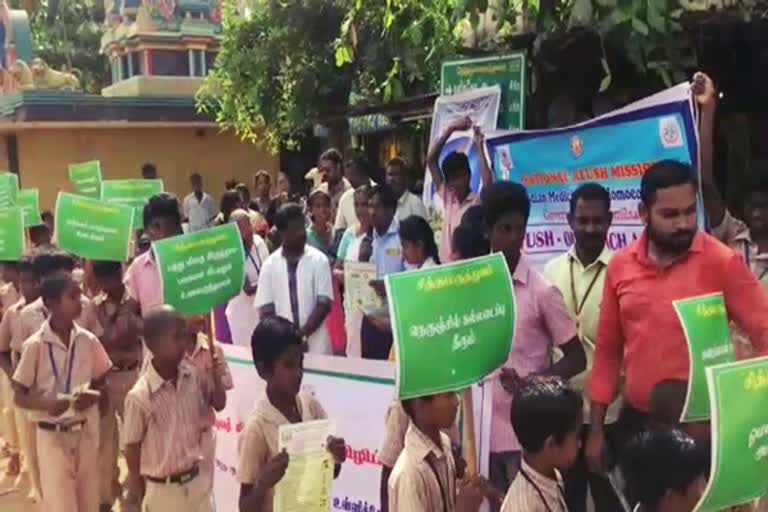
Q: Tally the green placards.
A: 10